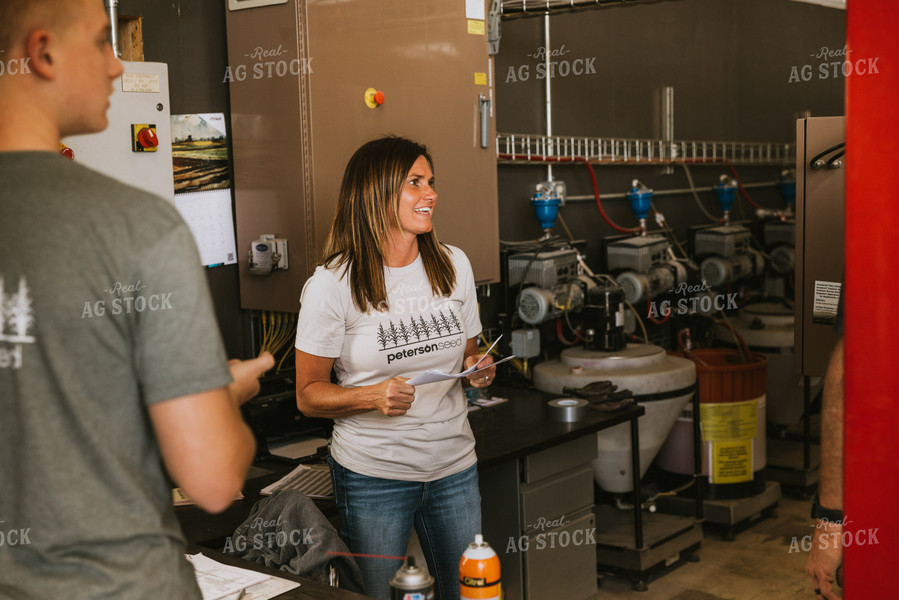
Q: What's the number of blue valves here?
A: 4